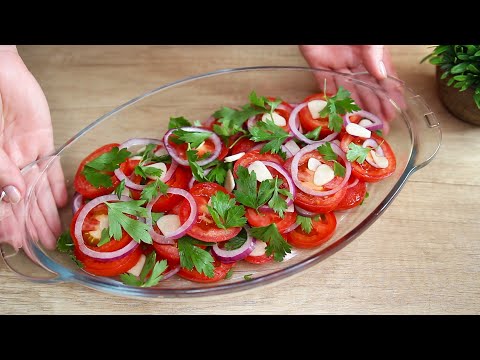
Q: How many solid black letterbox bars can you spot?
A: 2